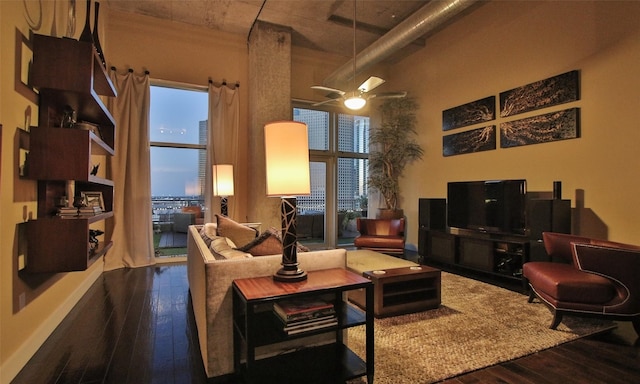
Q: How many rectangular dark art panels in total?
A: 4